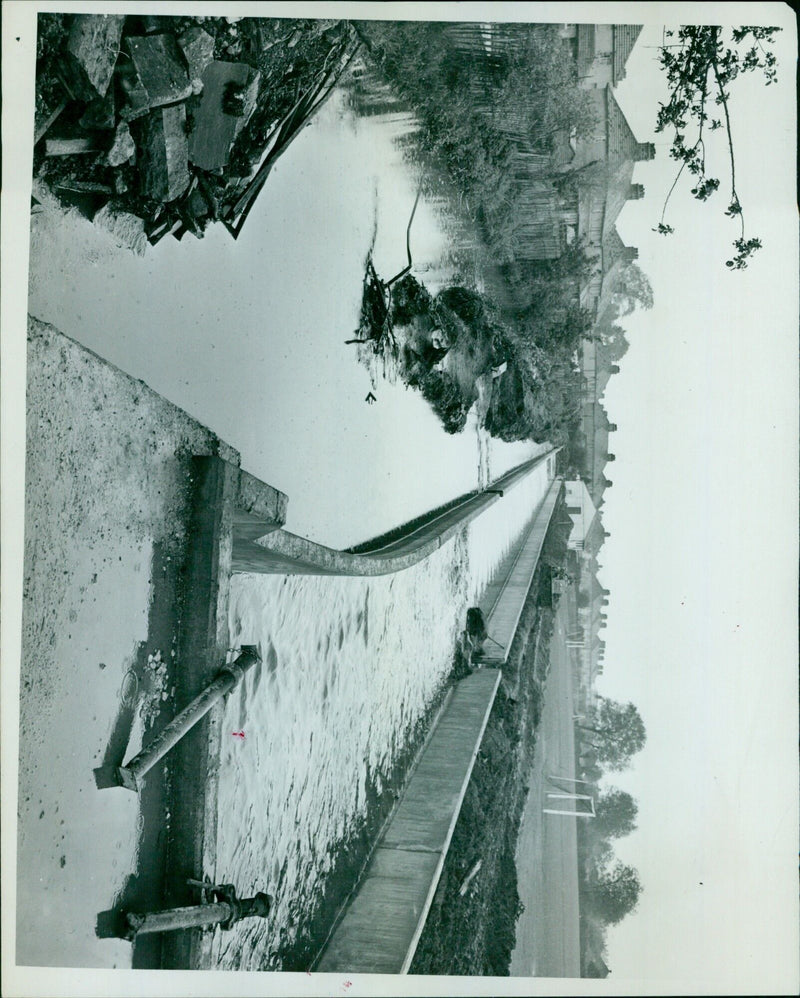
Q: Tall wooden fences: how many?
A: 1